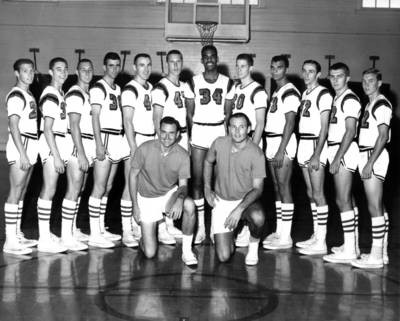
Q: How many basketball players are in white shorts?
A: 12